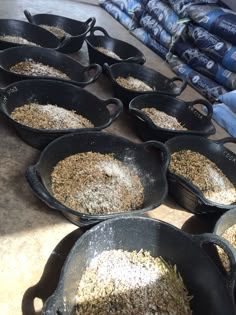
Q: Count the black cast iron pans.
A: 11